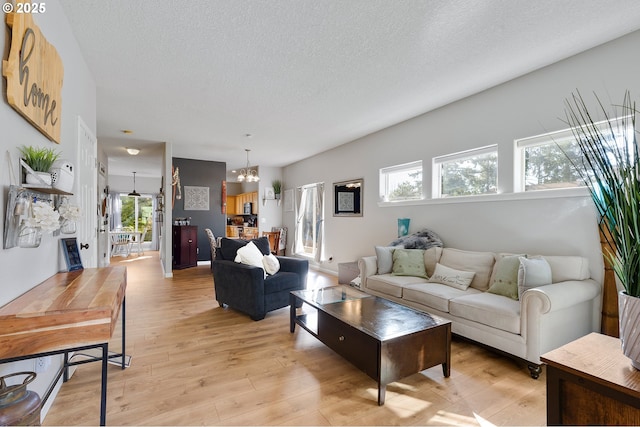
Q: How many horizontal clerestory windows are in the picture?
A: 3